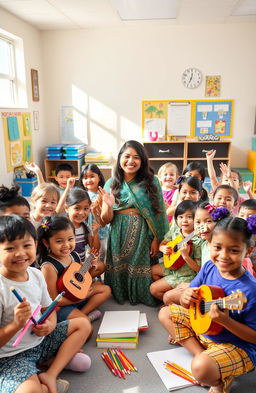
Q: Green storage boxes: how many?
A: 1